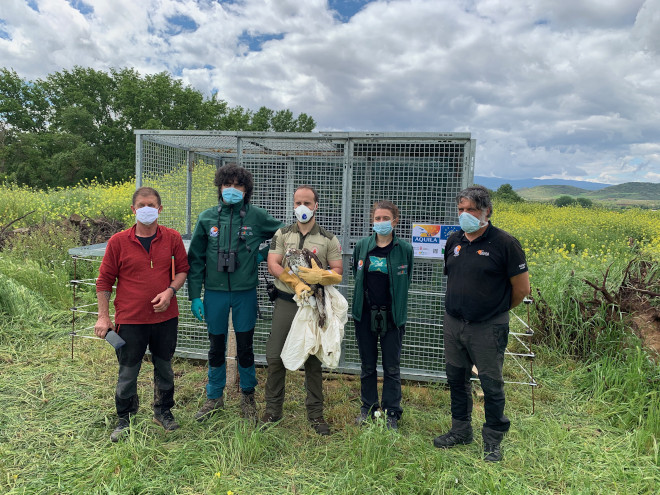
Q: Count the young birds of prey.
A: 1